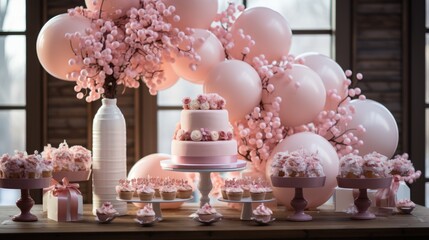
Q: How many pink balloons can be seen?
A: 12